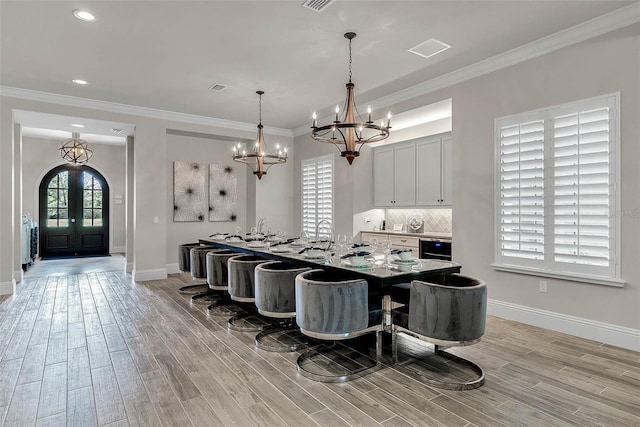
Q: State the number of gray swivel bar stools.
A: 7